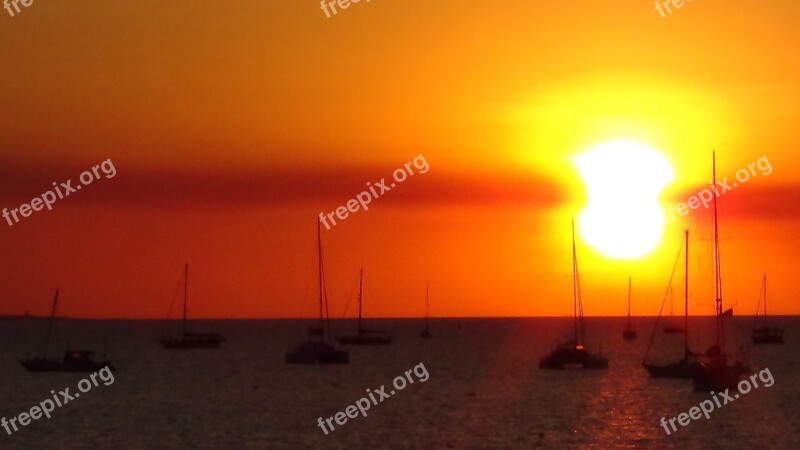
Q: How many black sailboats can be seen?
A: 11